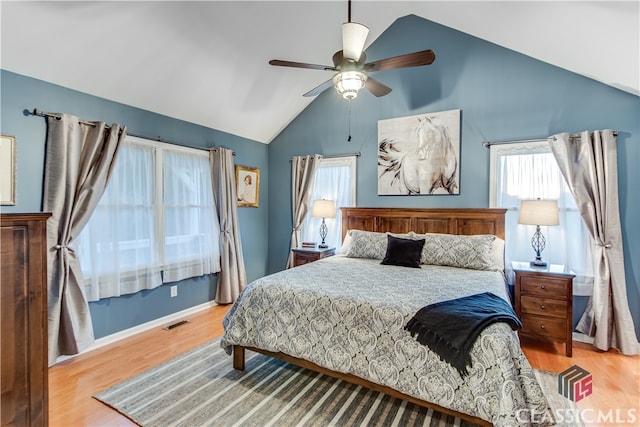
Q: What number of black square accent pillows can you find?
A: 1